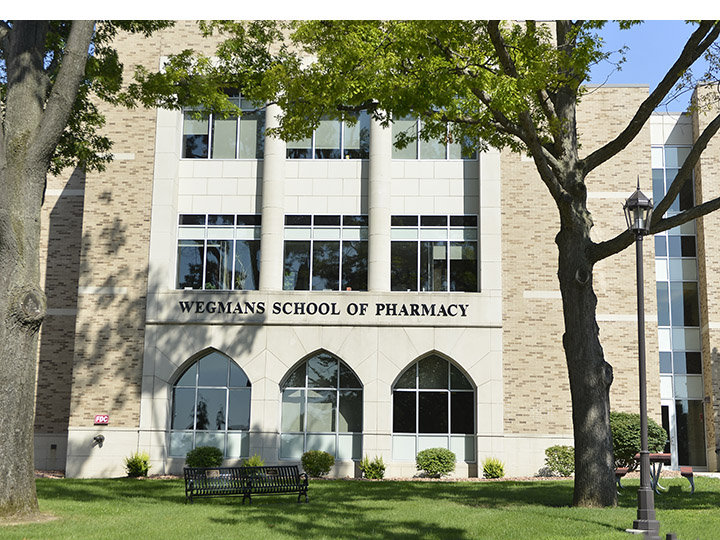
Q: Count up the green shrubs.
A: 9